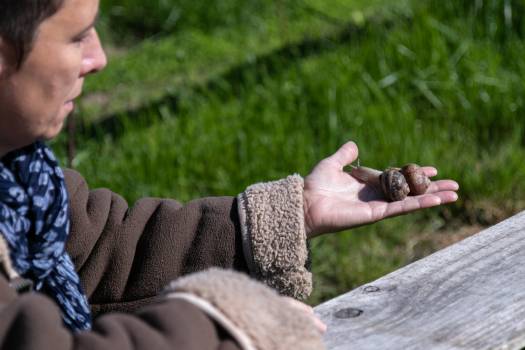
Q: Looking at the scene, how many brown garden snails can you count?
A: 2